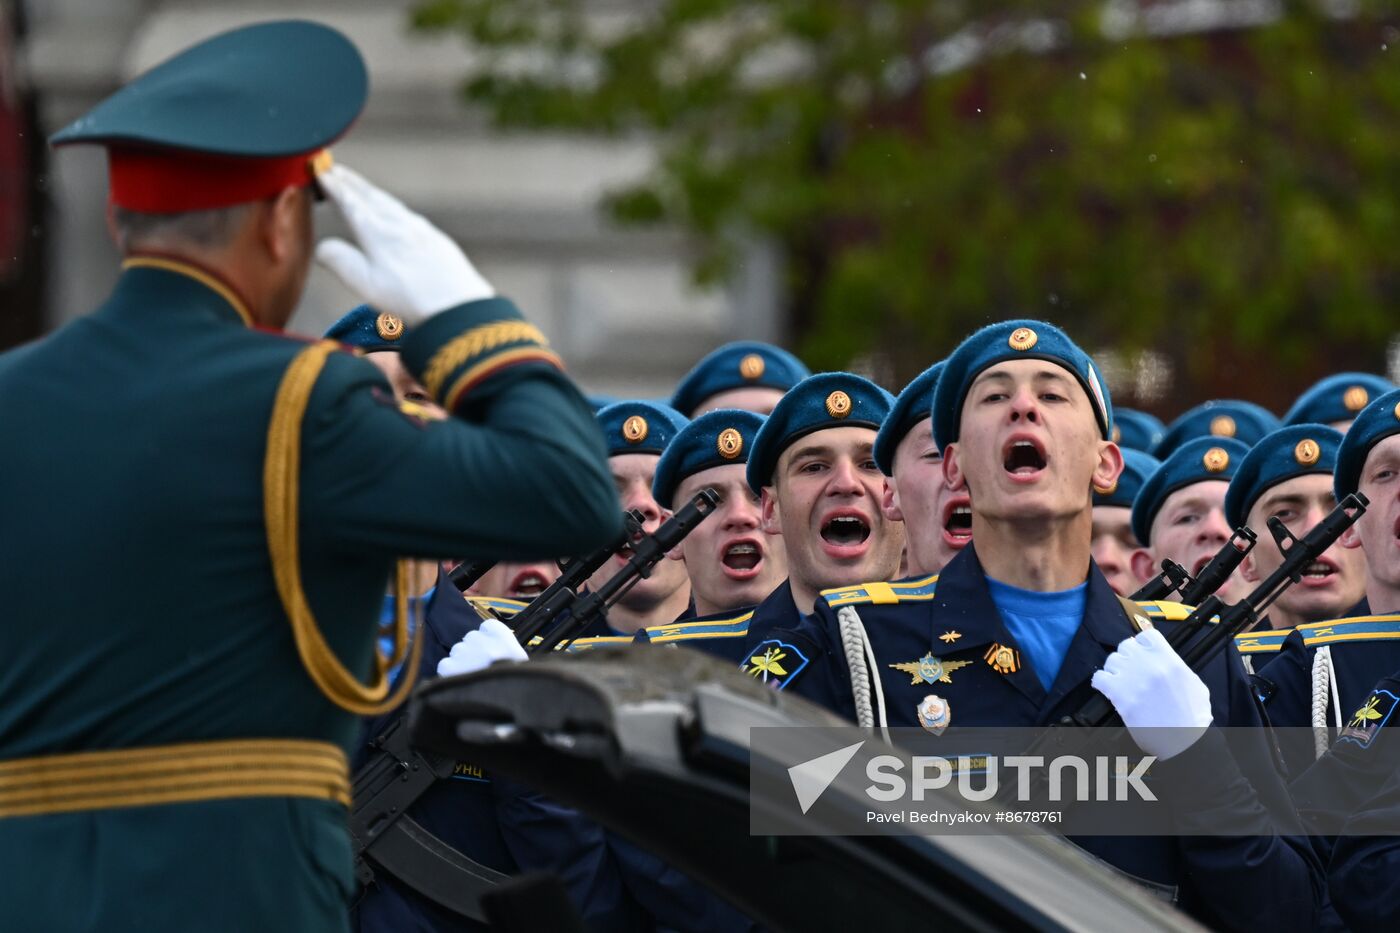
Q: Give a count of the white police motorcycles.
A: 0